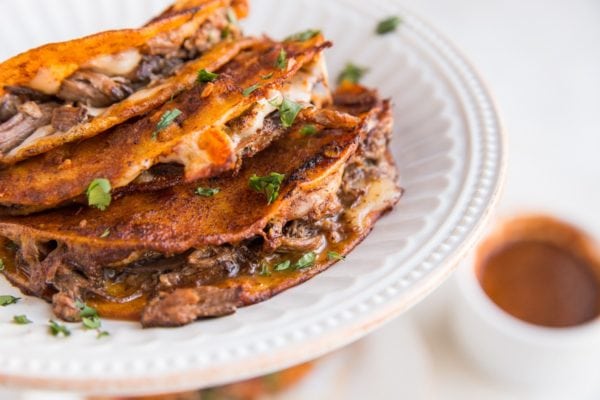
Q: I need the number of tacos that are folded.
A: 3